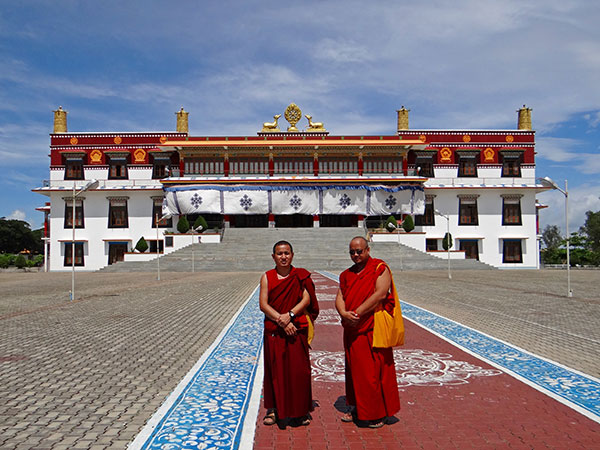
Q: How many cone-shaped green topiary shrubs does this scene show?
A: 6